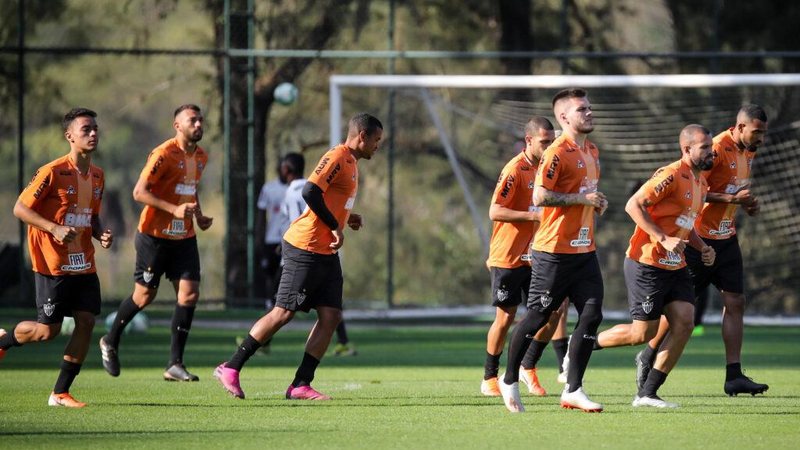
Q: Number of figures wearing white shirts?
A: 2